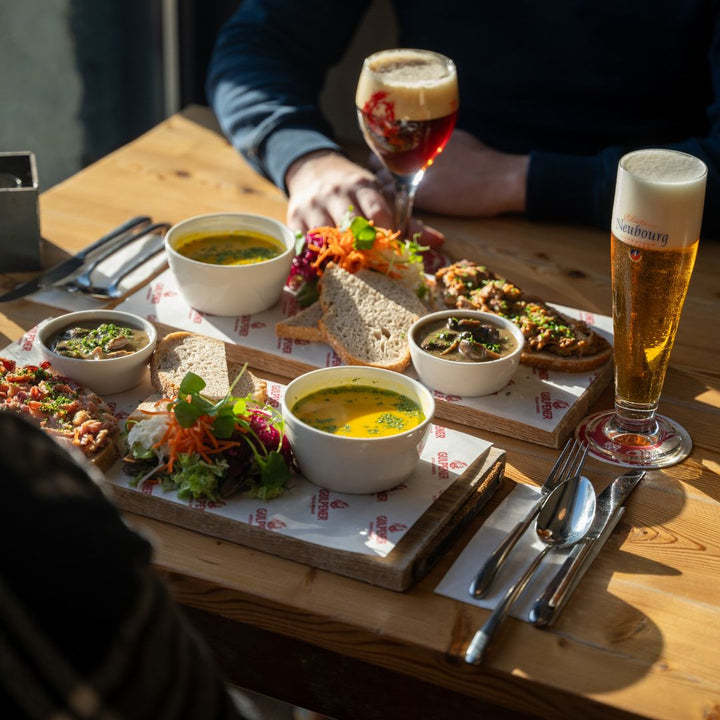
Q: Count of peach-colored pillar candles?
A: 0